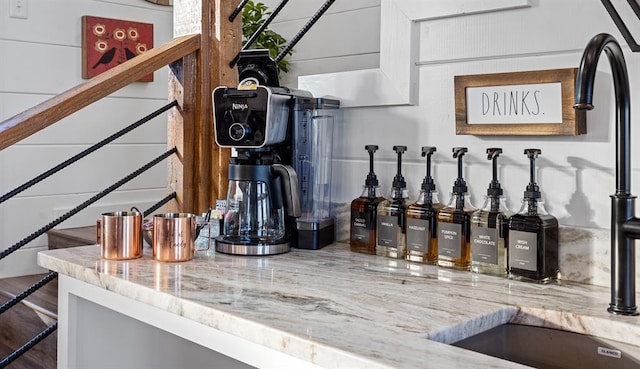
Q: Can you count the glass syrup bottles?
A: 6